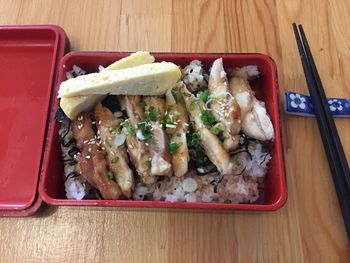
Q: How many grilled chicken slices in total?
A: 8